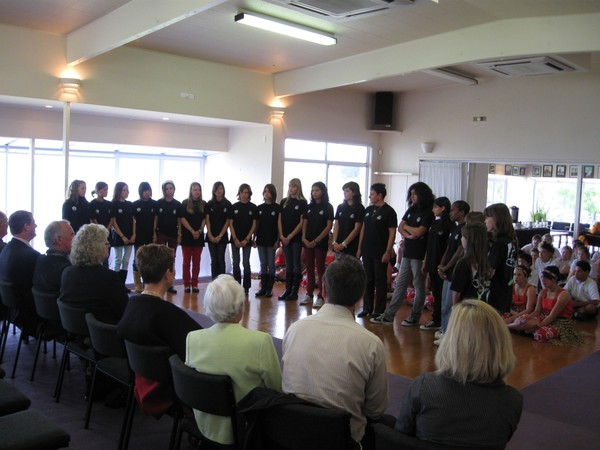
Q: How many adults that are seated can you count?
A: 8